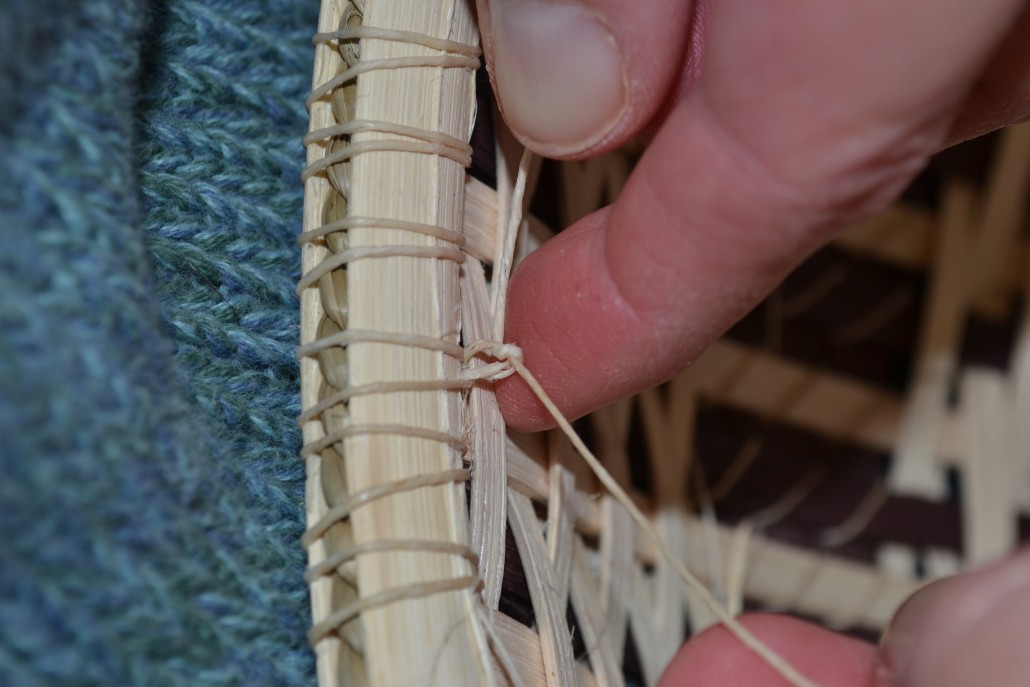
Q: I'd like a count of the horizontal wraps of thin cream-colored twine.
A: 12